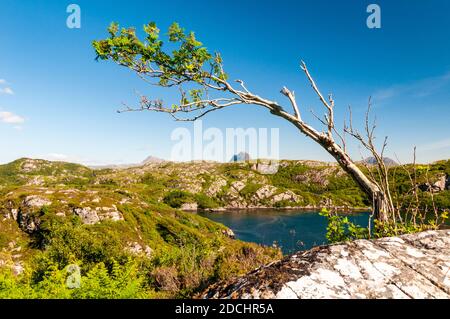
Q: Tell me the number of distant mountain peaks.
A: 3